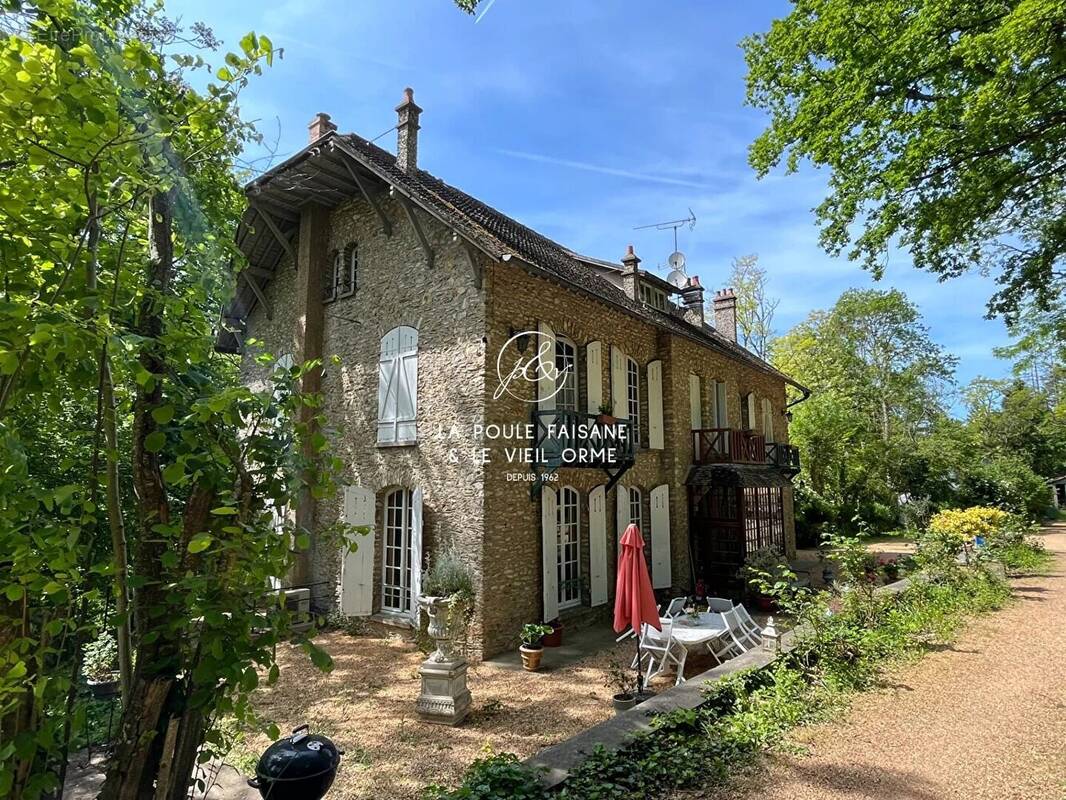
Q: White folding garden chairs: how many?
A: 6